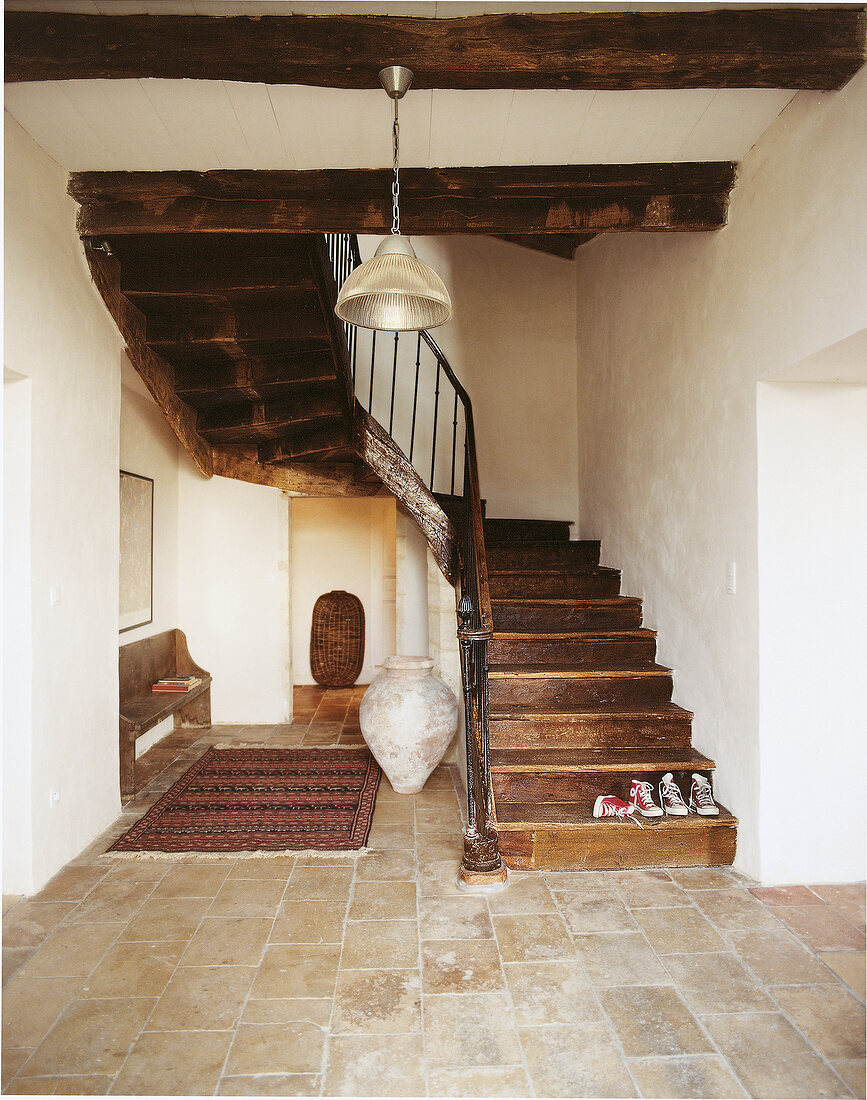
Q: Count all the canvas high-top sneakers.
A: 4